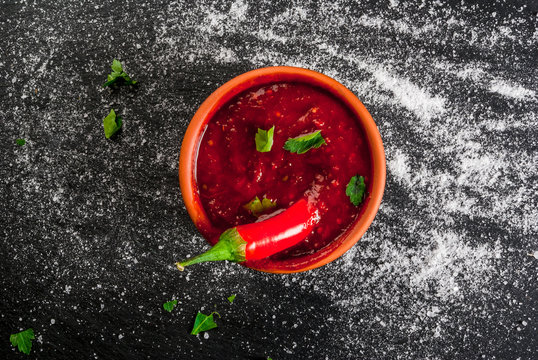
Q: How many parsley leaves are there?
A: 11